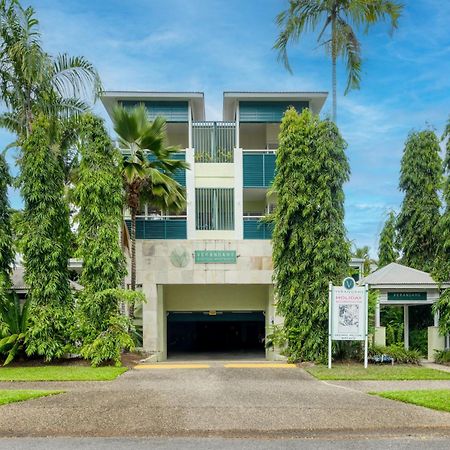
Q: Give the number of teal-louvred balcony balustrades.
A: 4